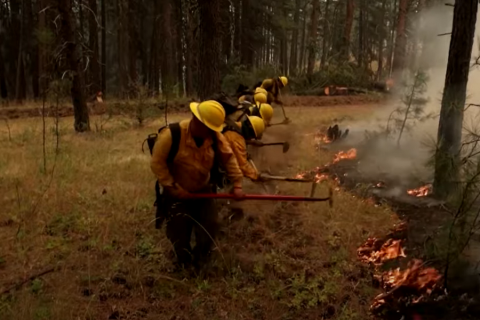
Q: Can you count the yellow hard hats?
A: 6